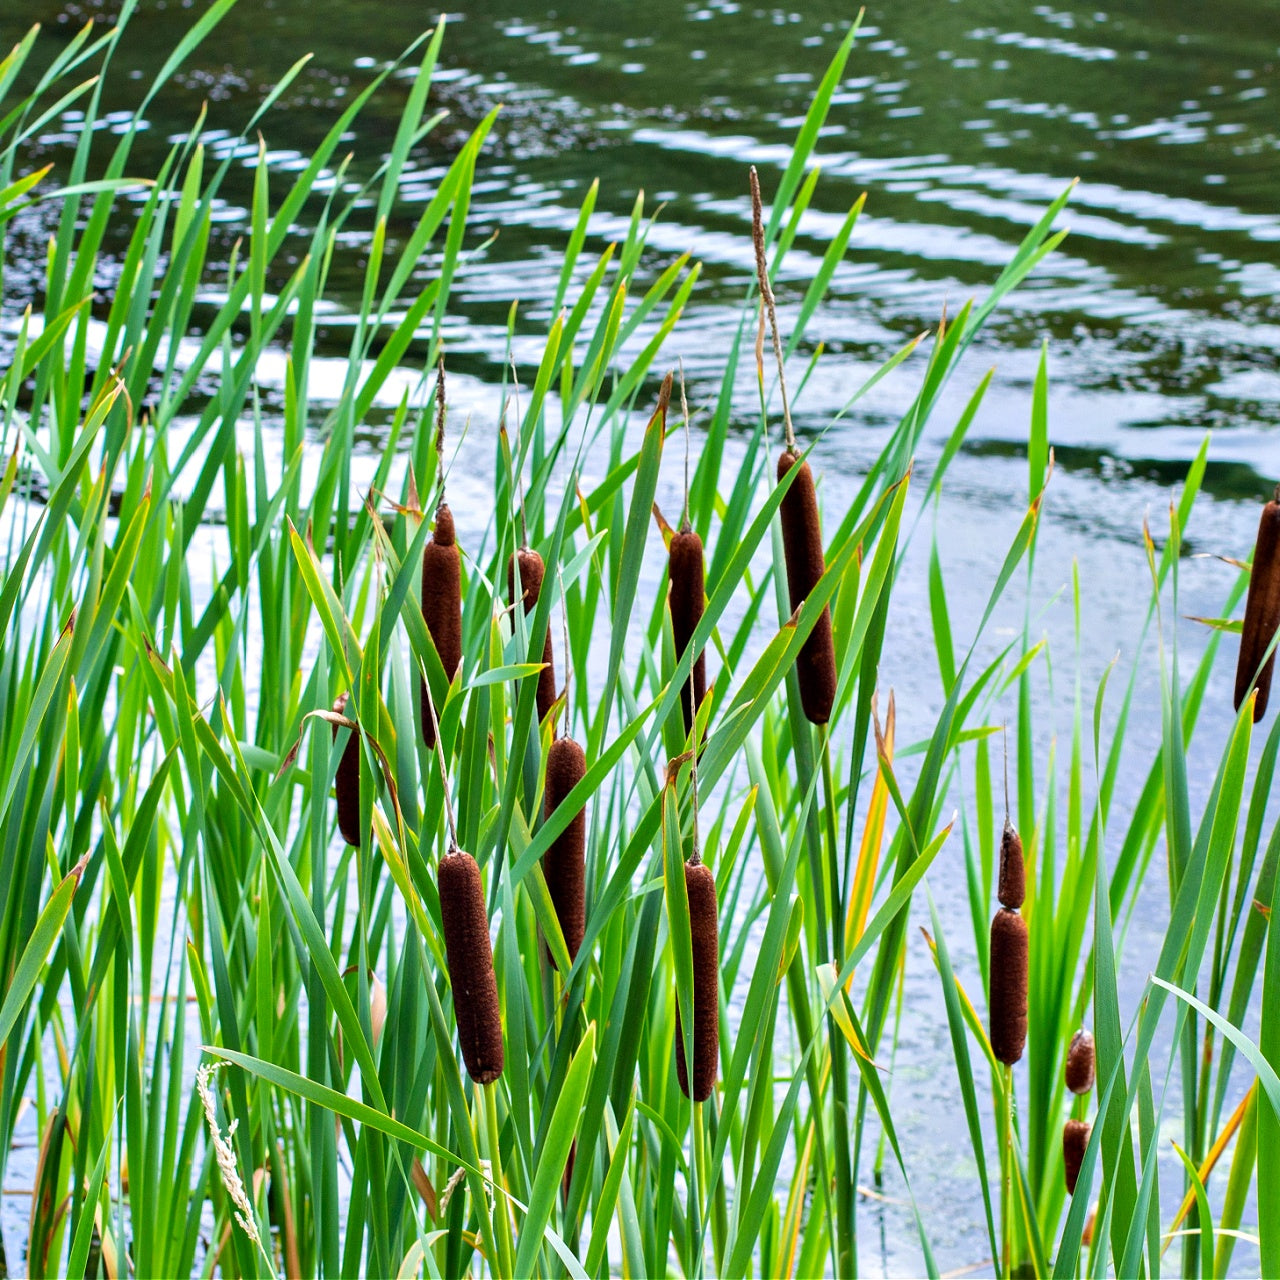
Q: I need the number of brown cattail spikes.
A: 11